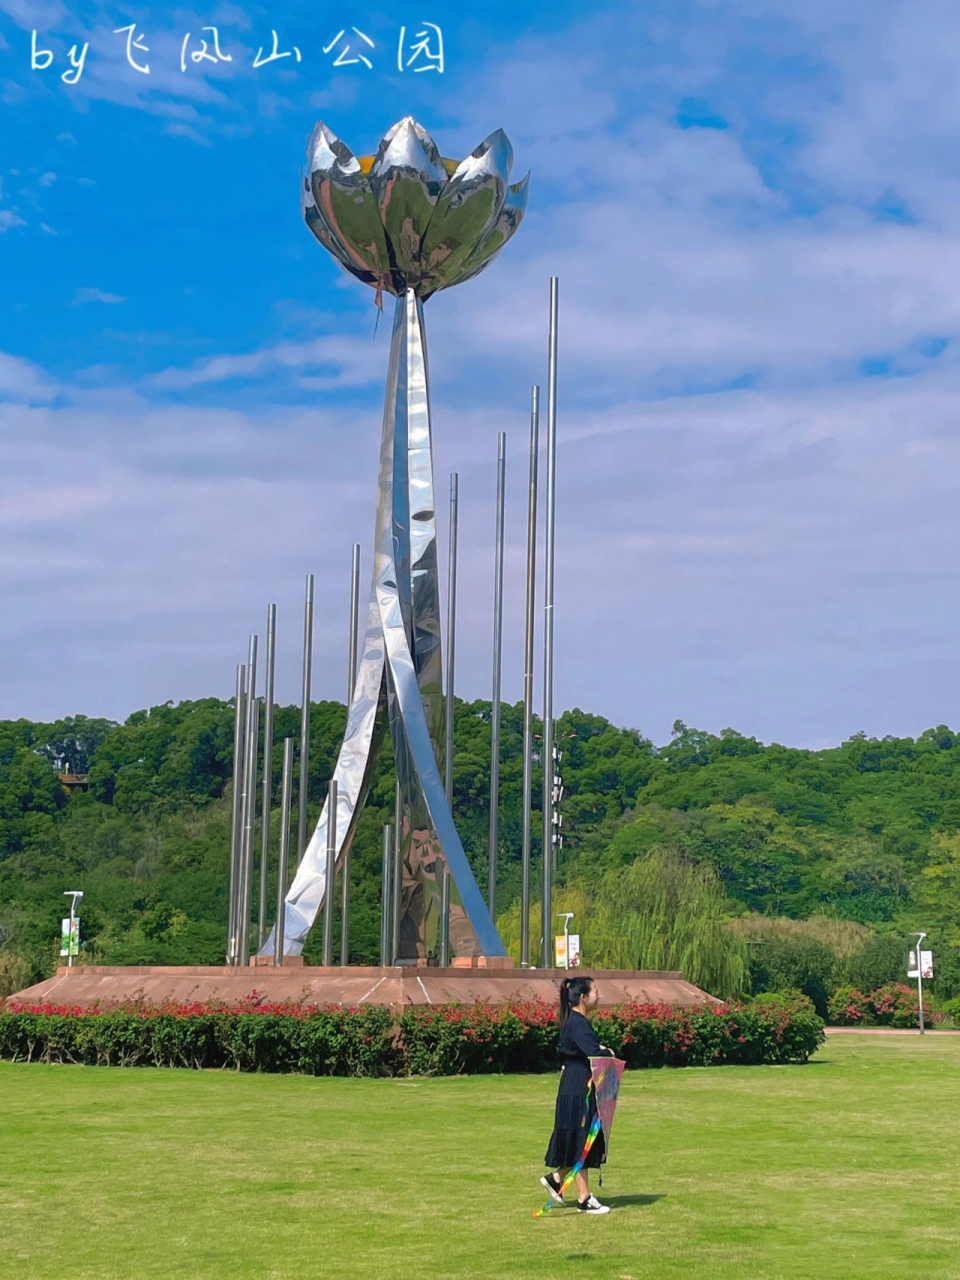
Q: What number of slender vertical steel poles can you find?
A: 15